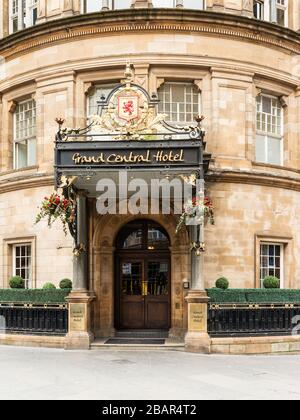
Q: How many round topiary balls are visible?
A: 5